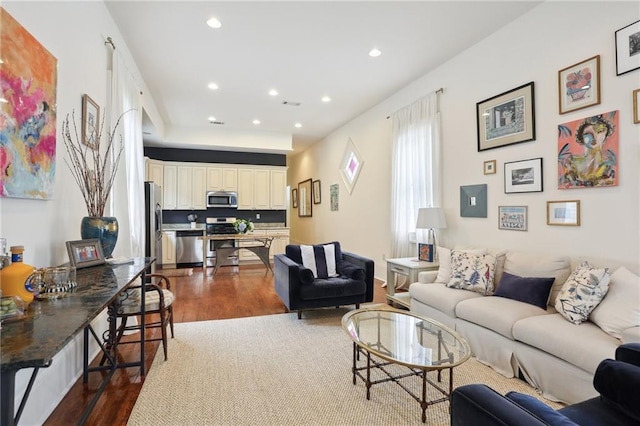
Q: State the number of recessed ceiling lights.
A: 8